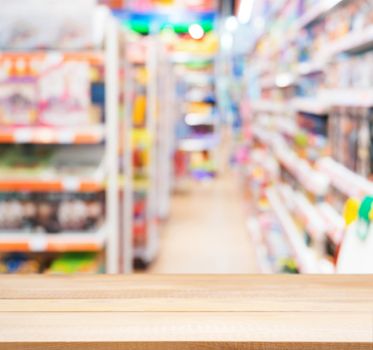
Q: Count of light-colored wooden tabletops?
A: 1